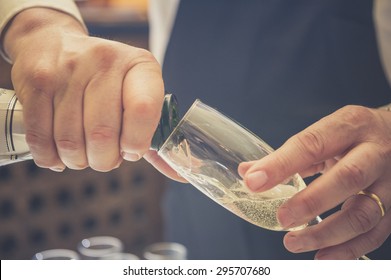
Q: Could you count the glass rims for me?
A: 5